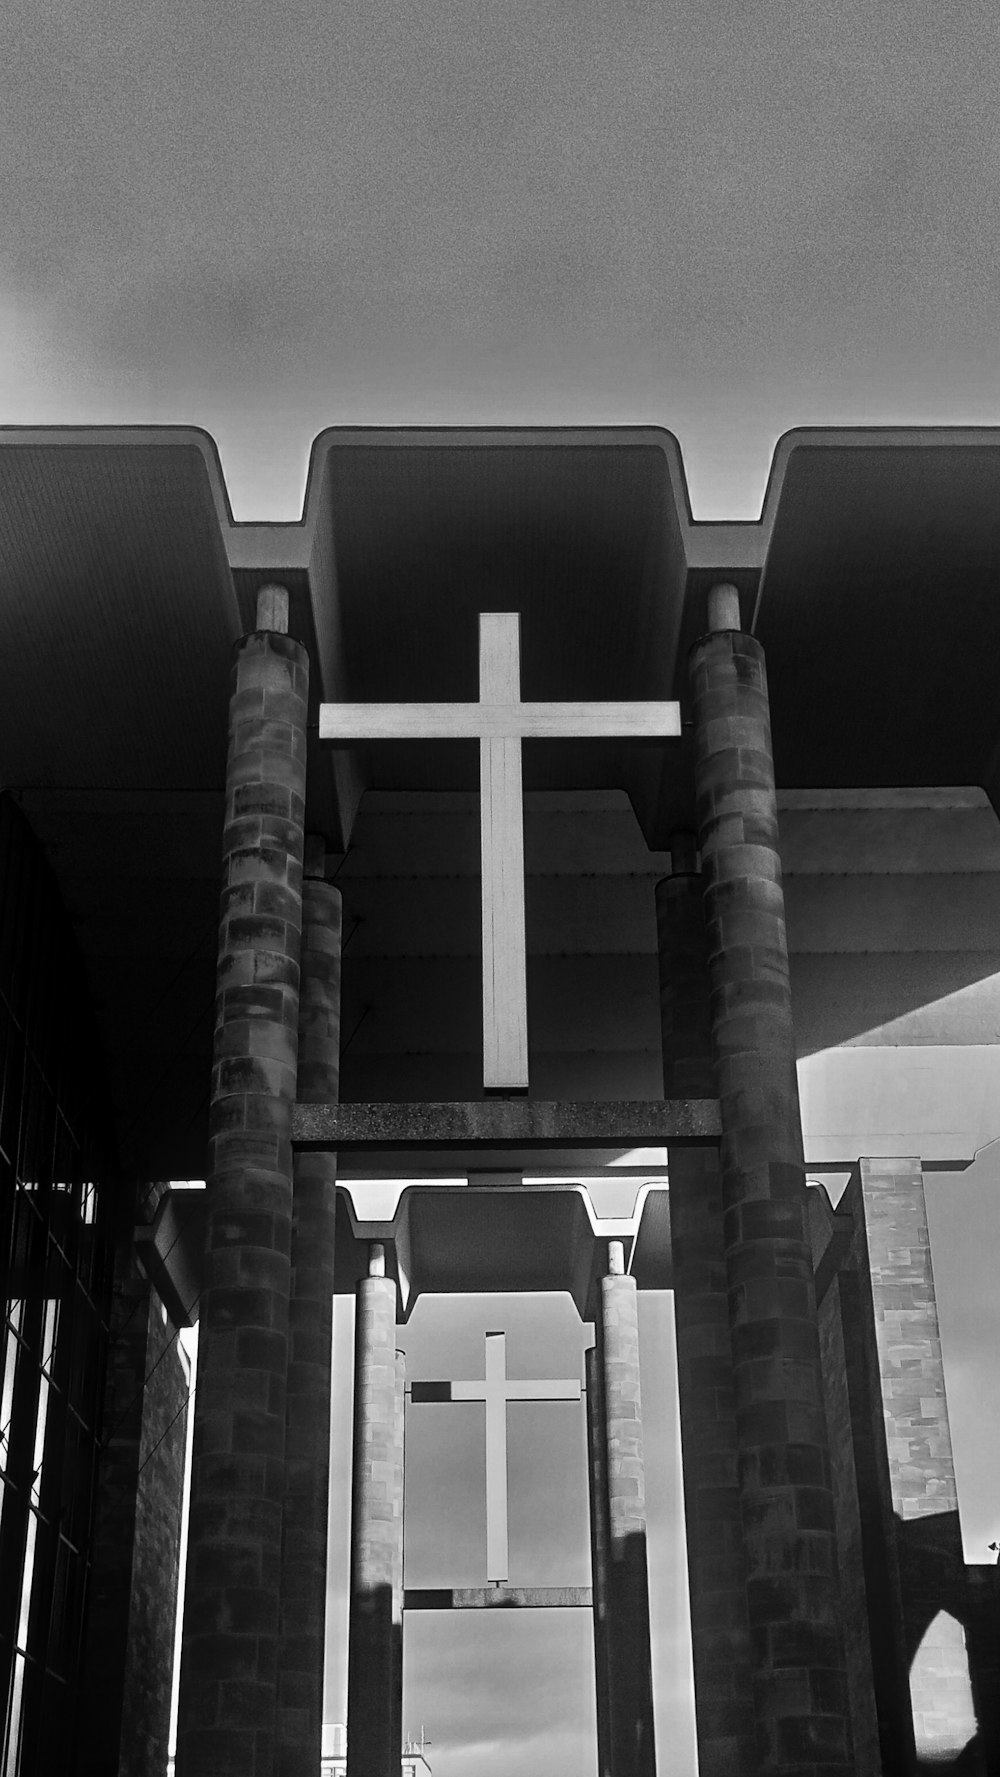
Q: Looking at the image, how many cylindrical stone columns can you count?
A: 8